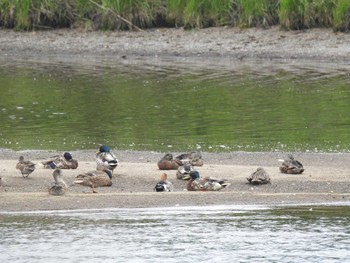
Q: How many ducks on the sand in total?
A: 12